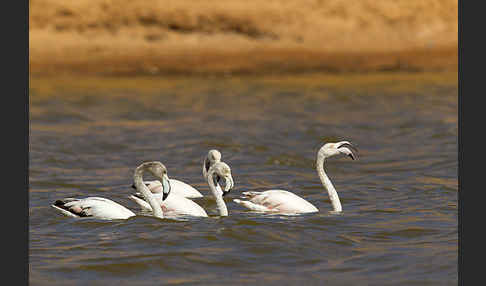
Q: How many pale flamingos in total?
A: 4